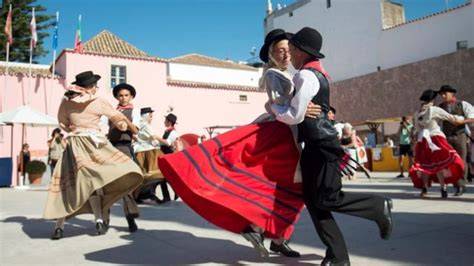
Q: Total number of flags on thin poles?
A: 4